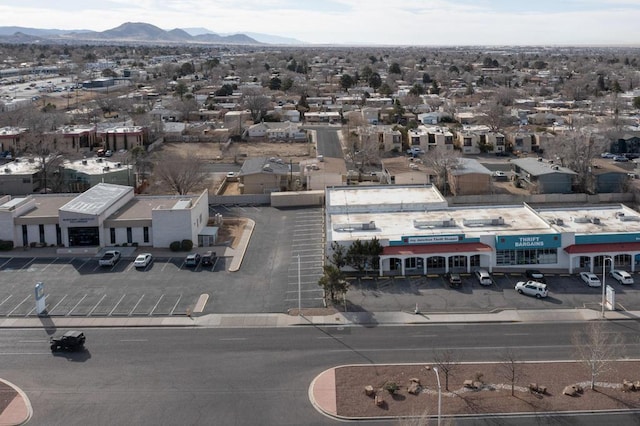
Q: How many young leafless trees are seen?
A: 3